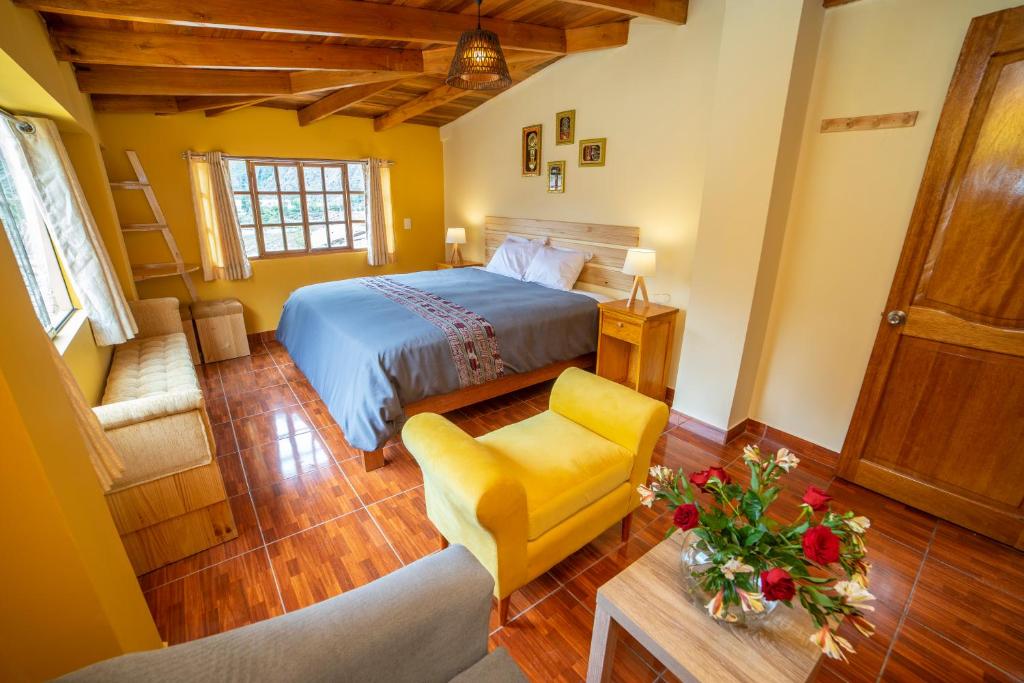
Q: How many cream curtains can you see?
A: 4